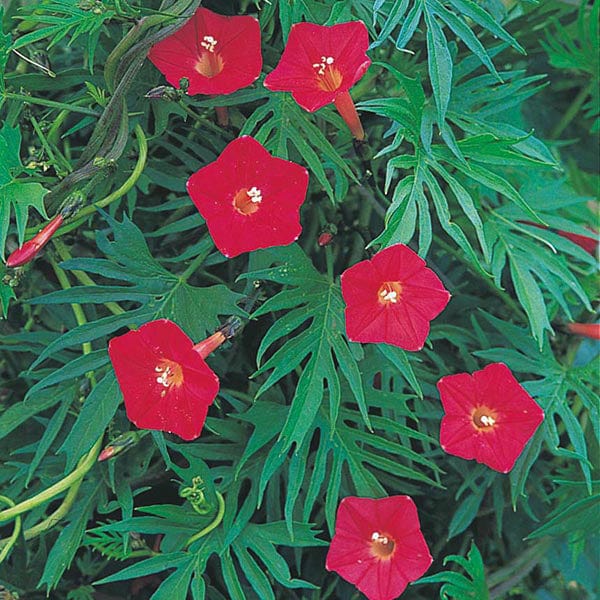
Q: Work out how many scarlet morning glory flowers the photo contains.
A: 7